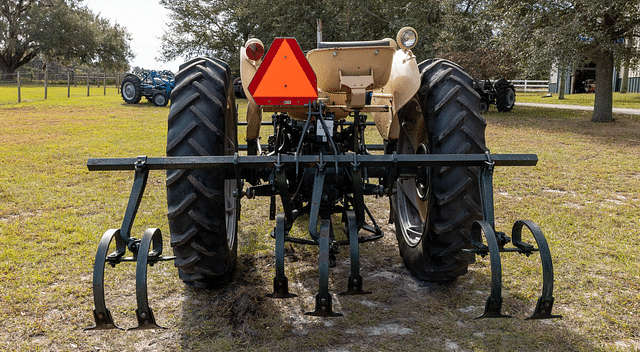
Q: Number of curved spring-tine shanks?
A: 7